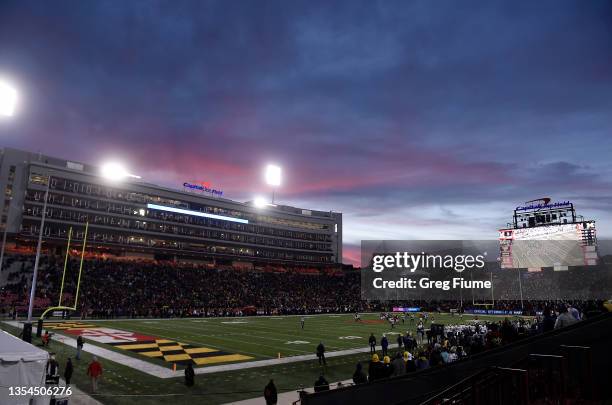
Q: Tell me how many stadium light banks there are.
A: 4